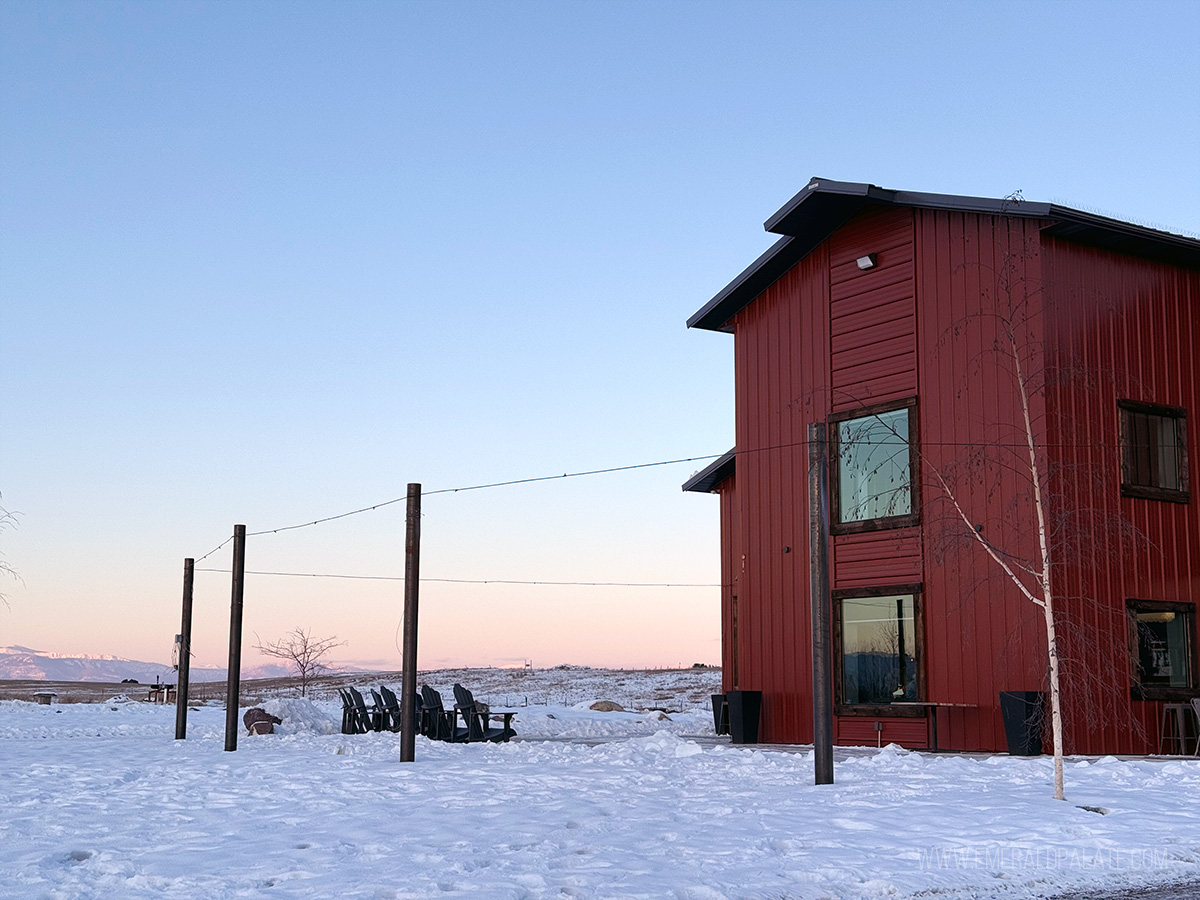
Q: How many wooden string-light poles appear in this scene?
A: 4